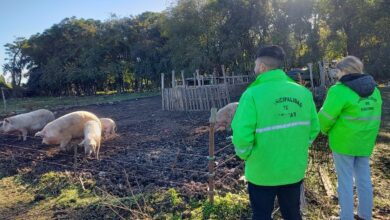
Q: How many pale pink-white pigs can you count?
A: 5